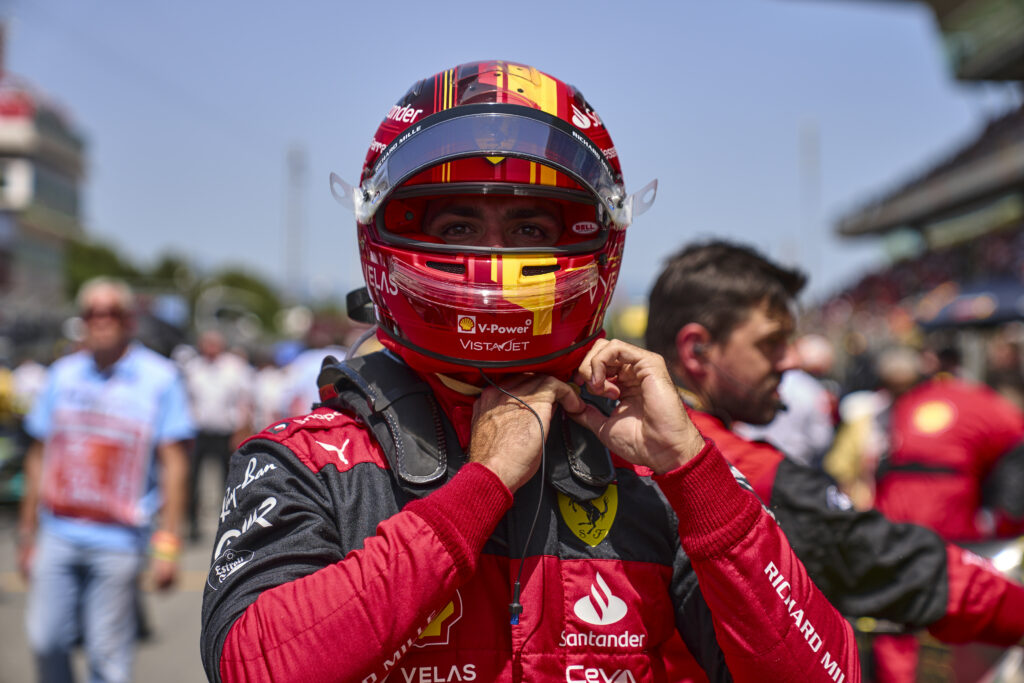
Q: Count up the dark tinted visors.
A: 1